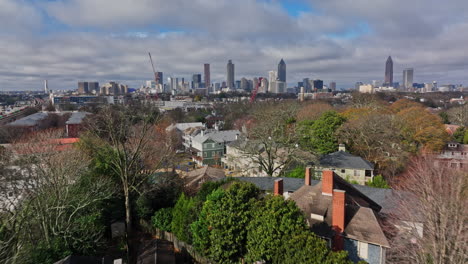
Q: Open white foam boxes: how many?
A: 0